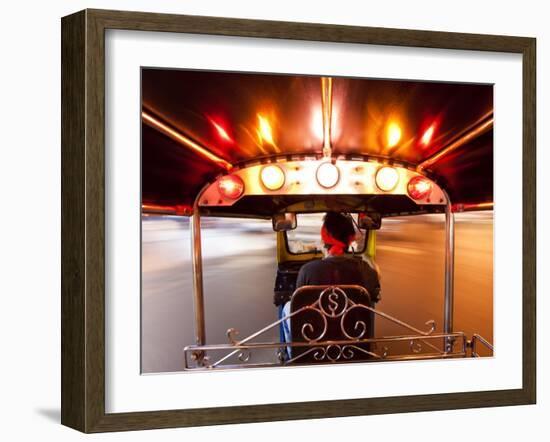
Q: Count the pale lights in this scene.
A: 3